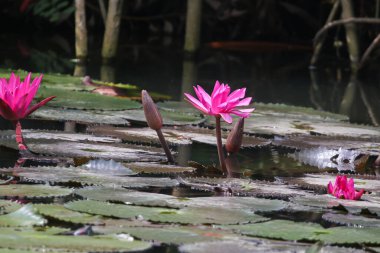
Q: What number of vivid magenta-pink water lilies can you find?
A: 3